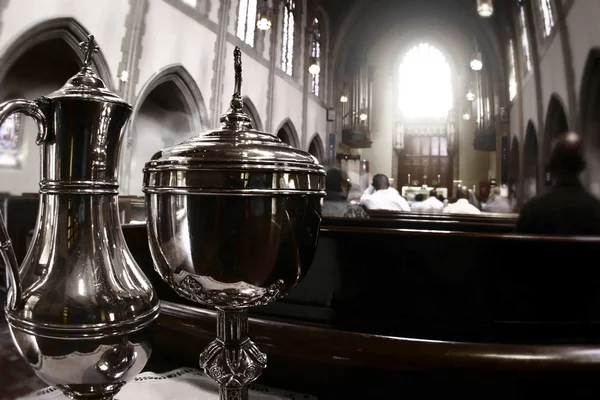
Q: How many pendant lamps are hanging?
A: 8